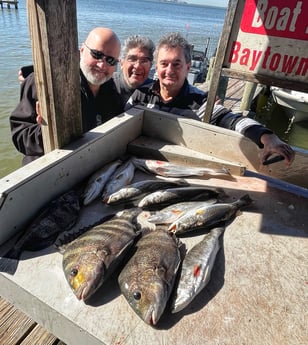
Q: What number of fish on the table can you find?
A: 11